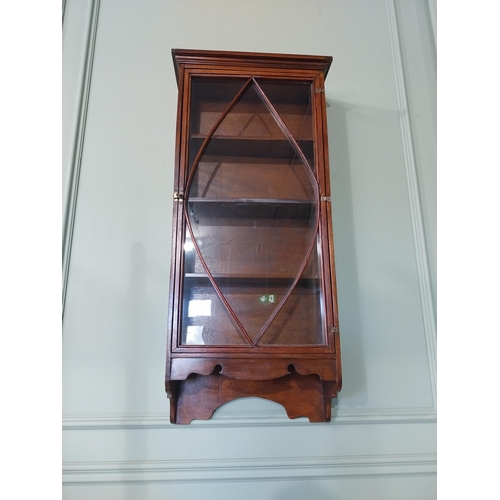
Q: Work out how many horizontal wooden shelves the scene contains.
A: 3